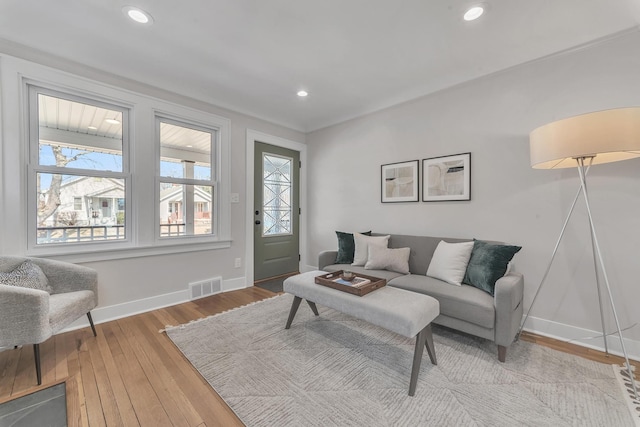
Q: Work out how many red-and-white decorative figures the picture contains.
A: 0